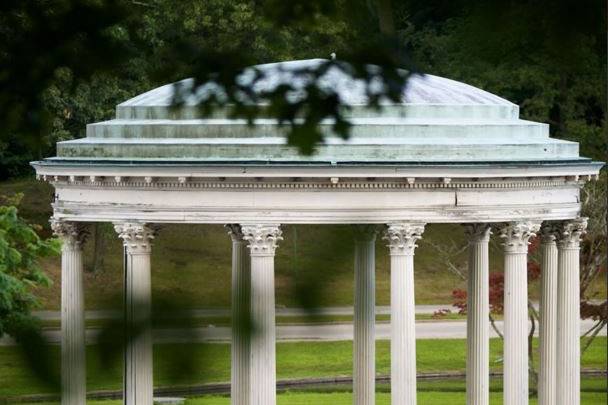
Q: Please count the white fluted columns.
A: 10